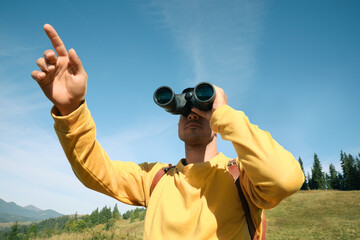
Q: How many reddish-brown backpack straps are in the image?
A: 2